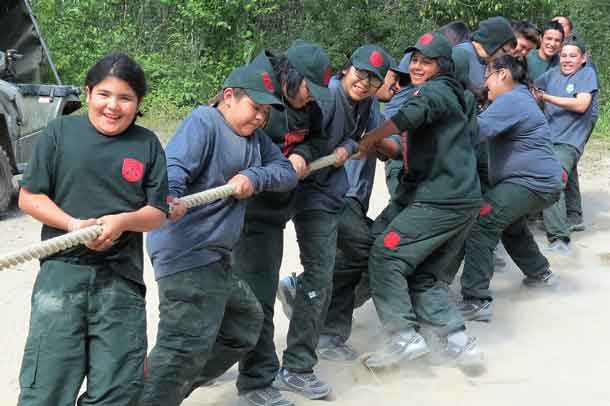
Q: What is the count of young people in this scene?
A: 13